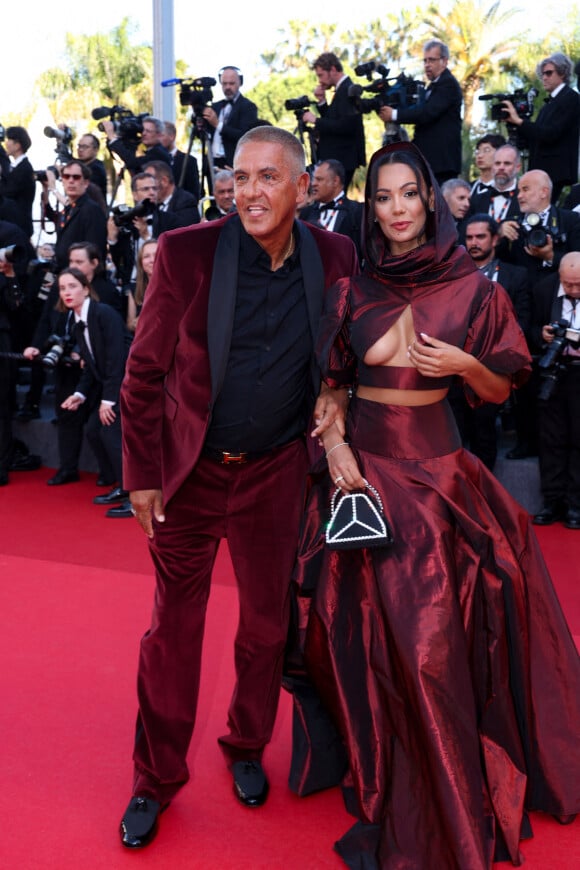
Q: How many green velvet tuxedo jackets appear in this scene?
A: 0